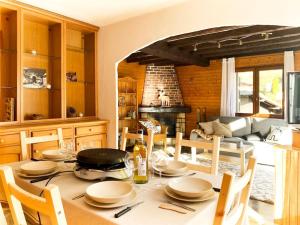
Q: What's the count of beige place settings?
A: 5